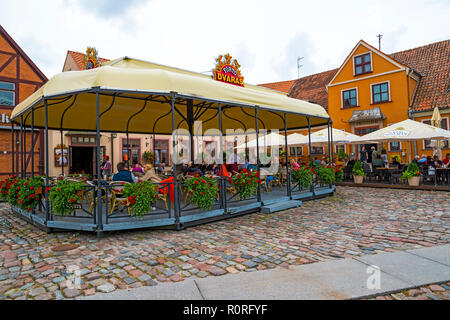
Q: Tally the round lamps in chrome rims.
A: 0